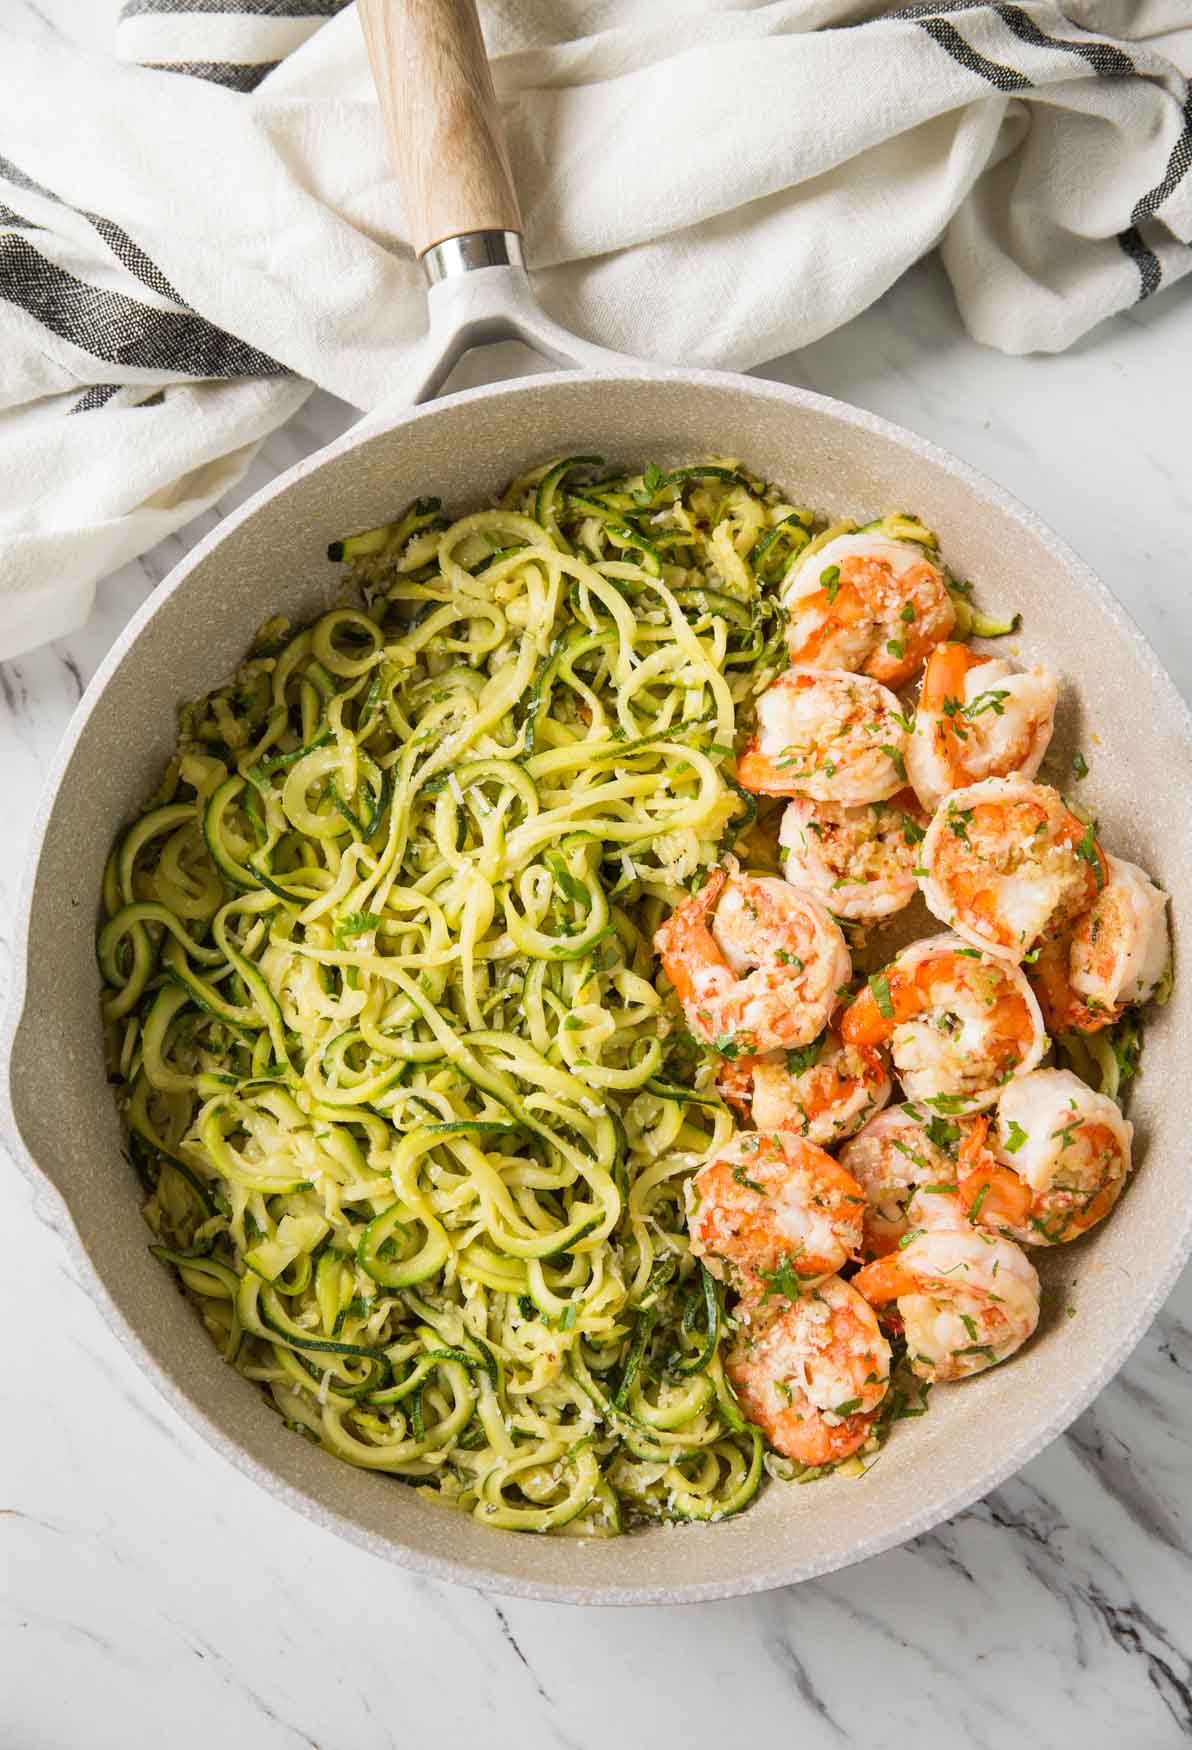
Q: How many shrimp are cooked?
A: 14